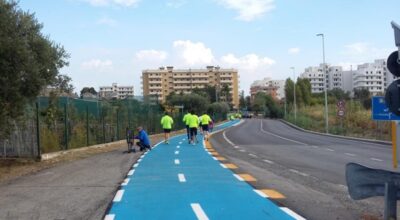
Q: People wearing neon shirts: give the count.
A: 4